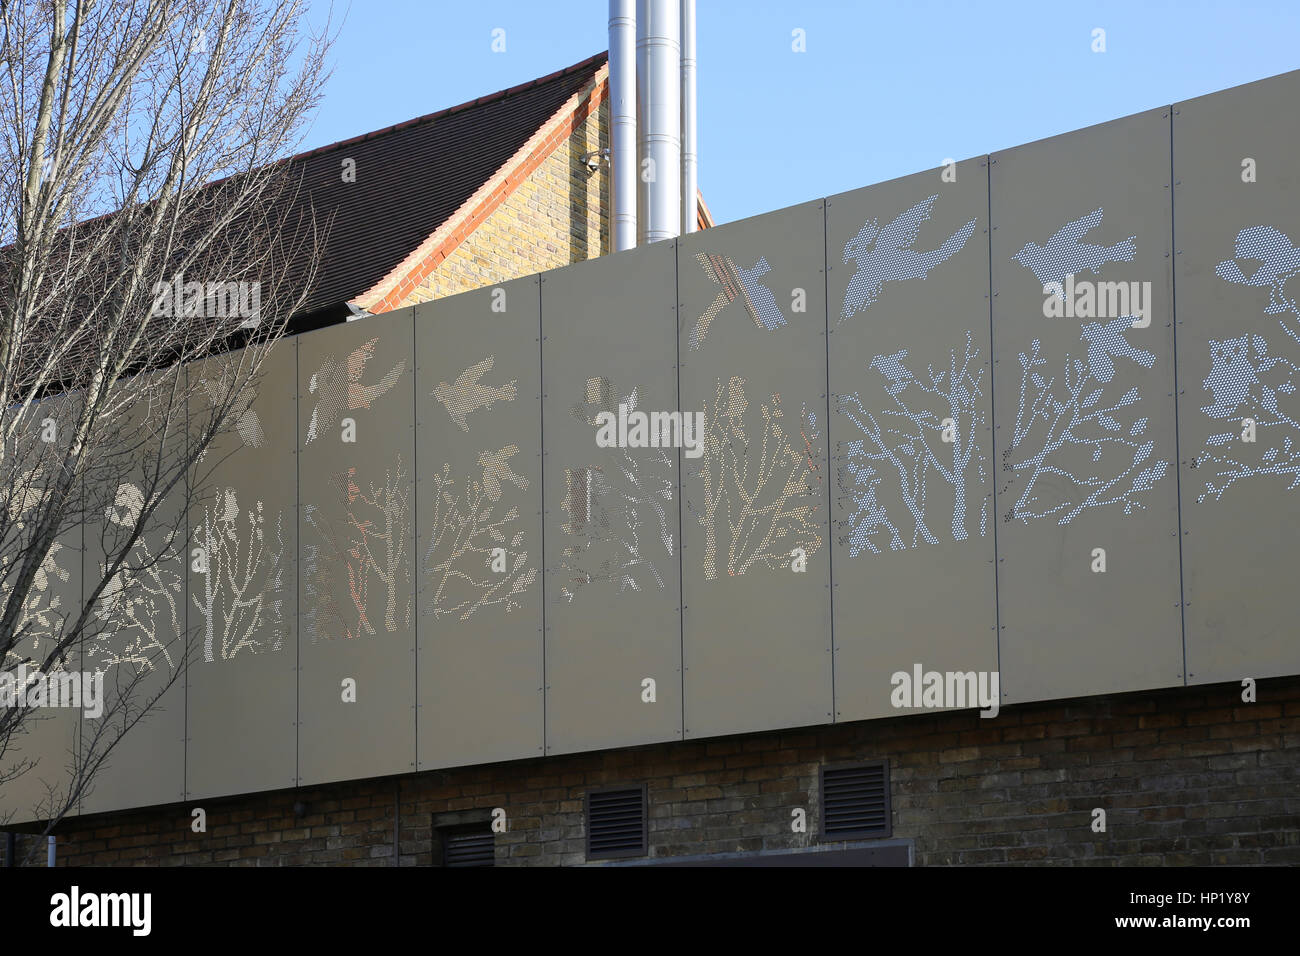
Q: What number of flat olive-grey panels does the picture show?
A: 10